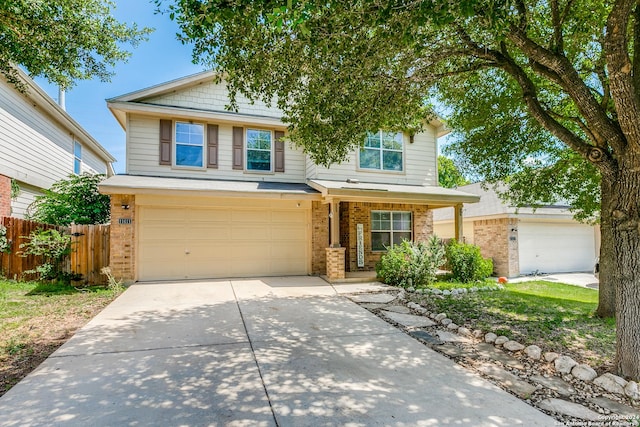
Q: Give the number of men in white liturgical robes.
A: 0